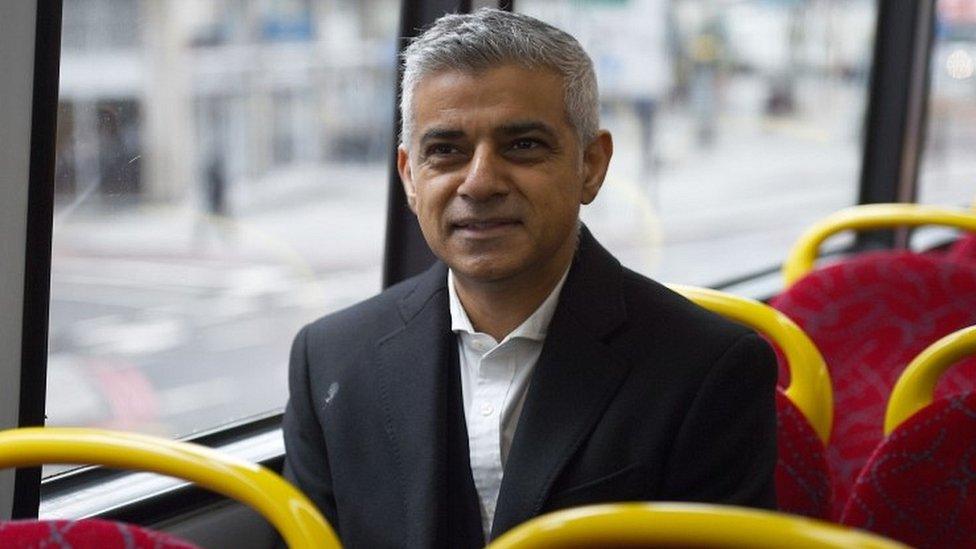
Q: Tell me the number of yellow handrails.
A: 5